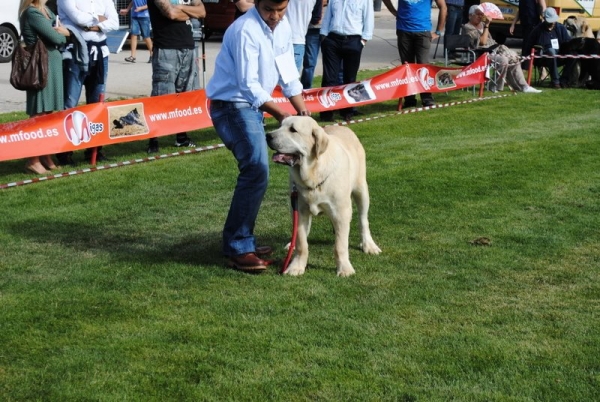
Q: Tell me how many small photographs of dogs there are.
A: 3